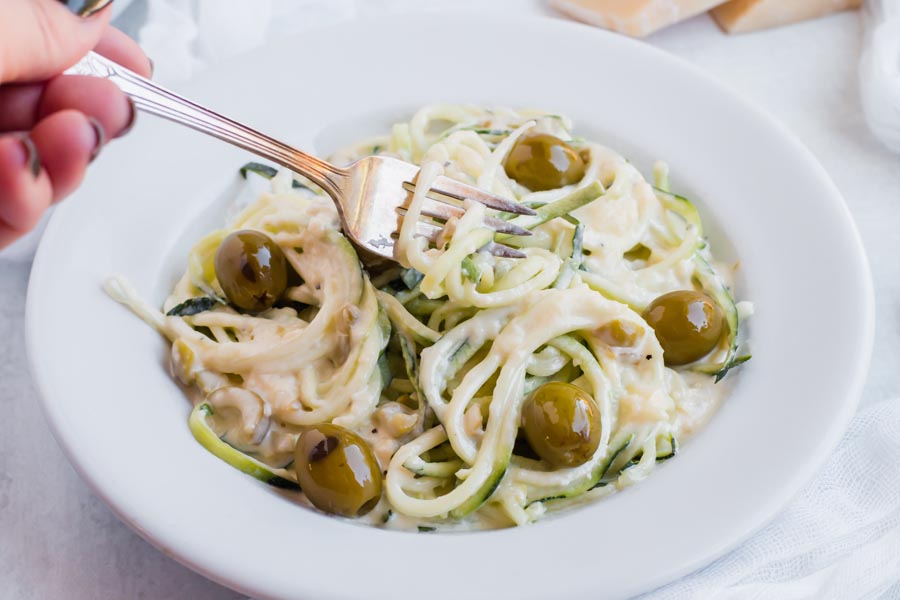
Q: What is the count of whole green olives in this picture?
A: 5